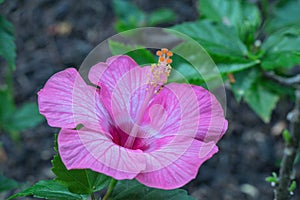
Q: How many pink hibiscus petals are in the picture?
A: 5